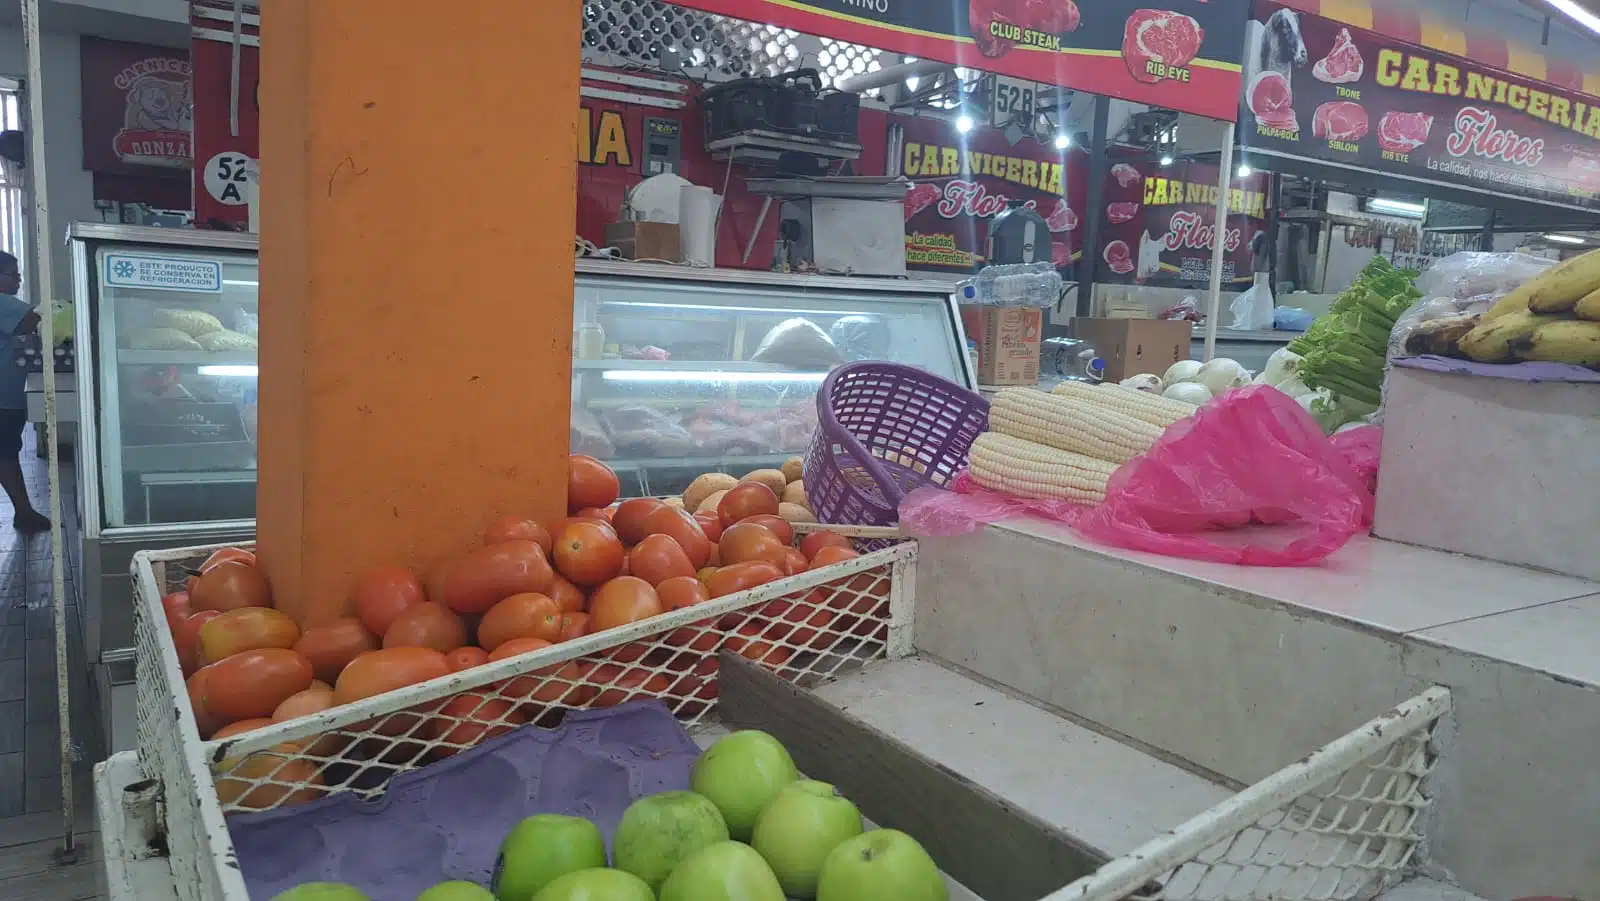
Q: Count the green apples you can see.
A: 9